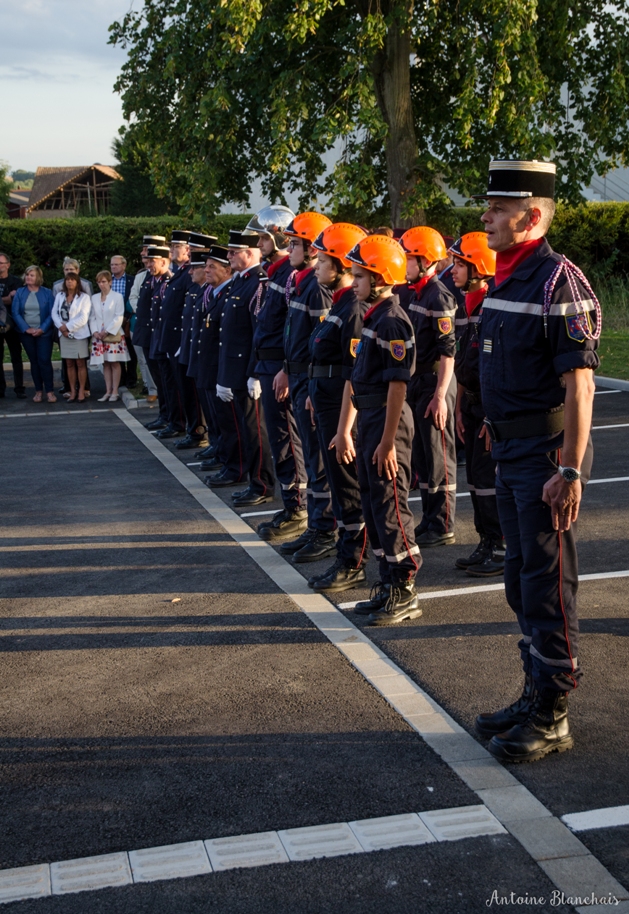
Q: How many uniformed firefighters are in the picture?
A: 14